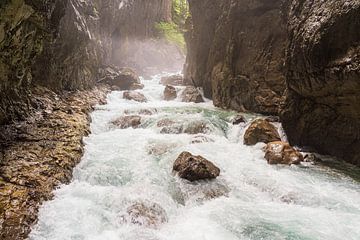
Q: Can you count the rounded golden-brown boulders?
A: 2